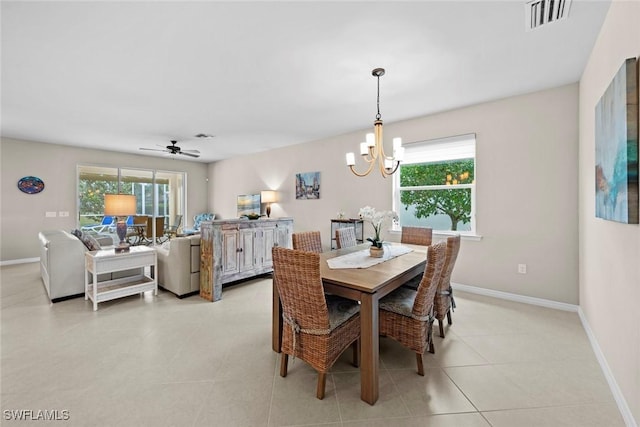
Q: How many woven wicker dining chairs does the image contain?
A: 6